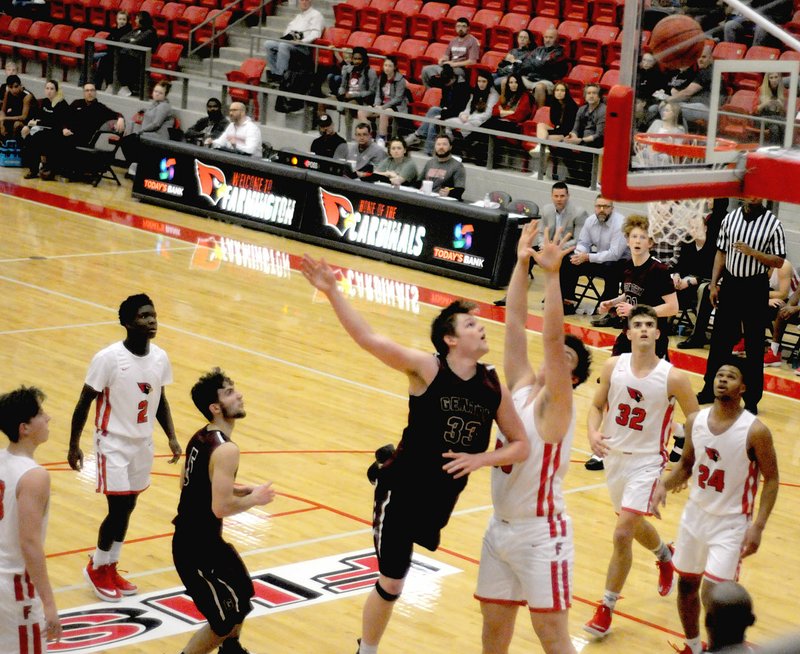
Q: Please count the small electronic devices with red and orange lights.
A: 1